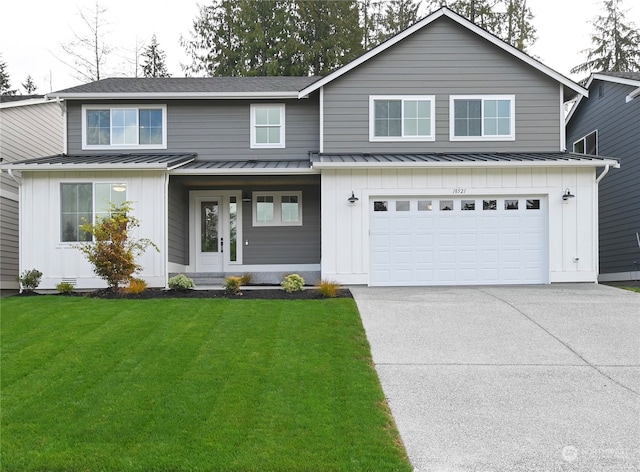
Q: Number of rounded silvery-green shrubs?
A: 2